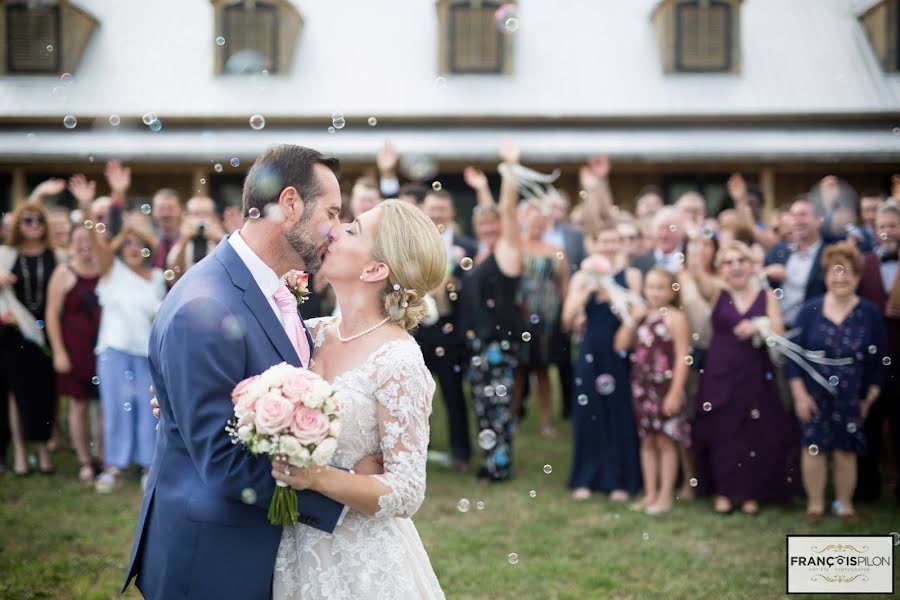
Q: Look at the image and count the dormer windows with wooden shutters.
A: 5